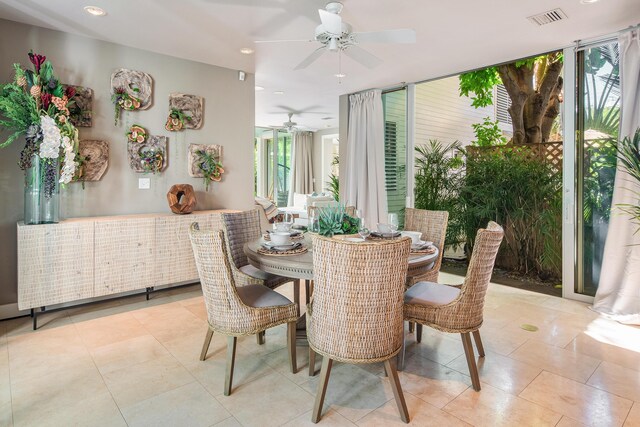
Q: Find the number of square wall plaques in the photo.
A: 6